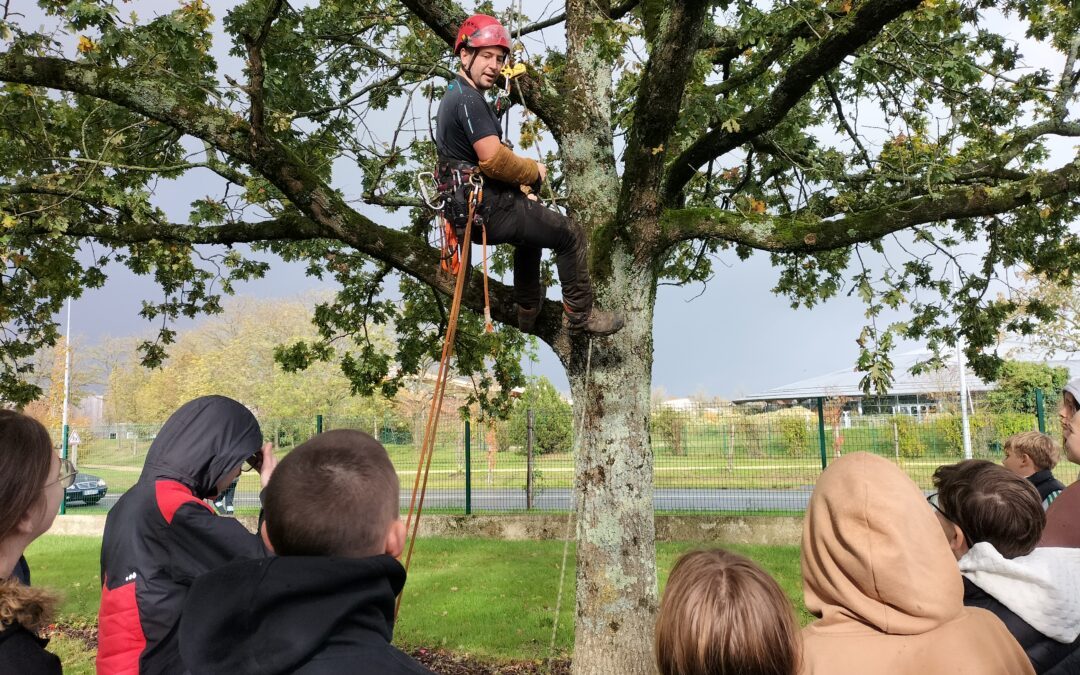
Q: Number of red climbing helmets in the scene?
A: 1